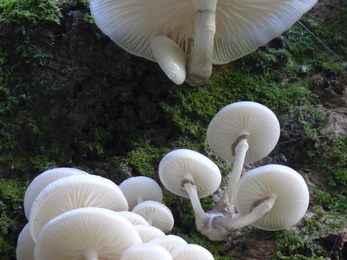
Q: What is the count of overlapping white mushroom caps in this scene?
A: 11